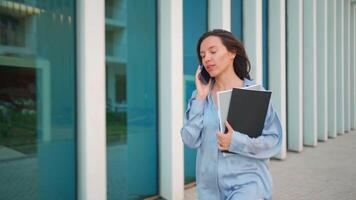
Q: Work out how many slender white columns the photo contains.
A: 12